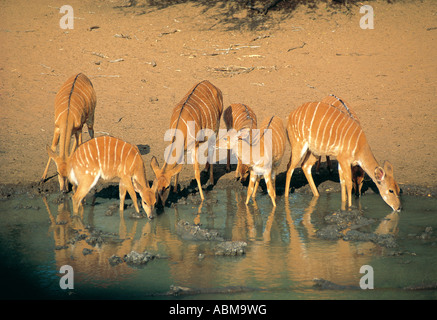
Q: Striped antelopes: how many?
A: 7